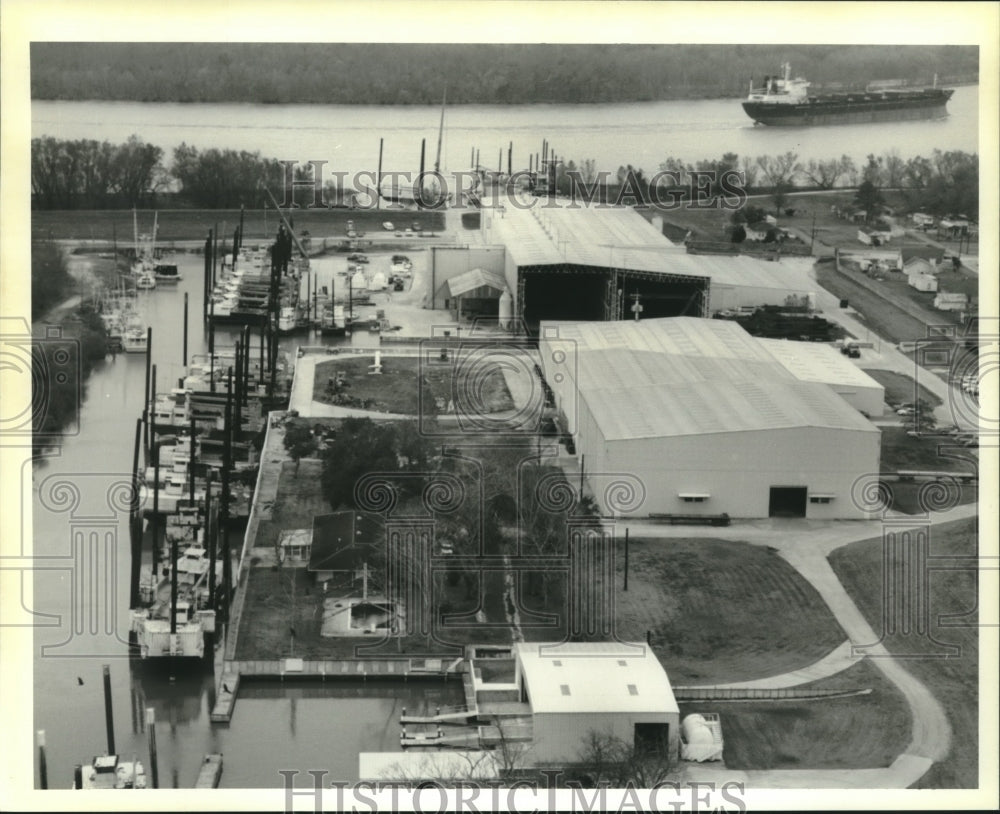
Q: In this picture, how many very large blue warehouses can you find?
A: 0